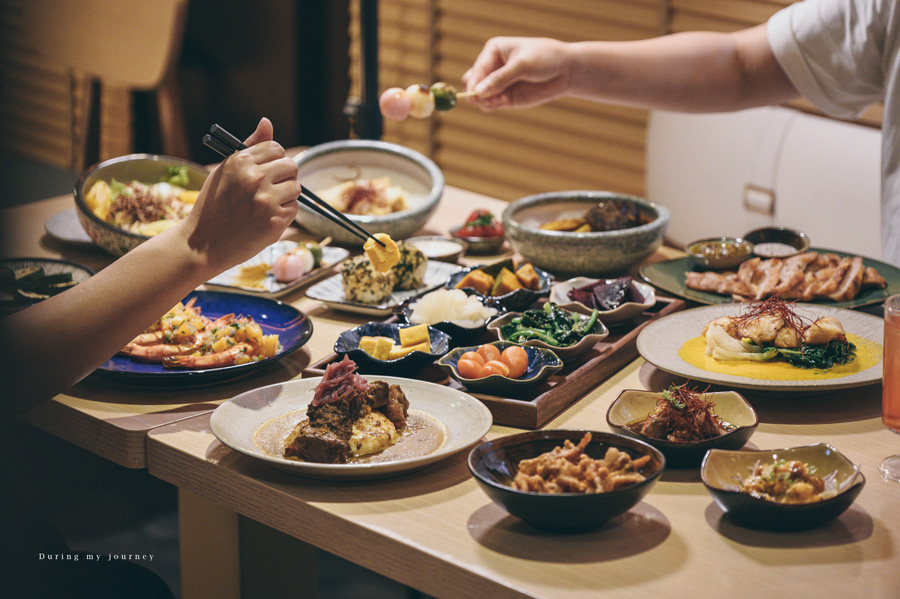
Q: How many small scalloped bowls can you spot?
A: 6